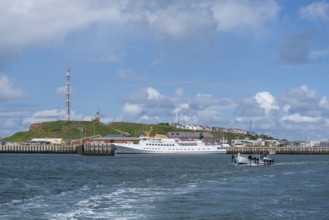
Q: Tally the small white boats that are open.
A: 1